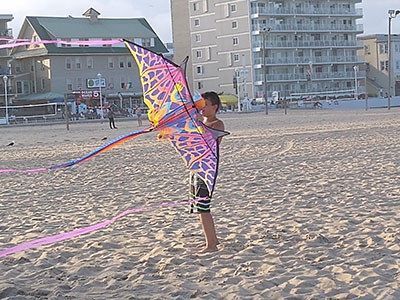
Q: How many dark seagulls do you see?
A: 2